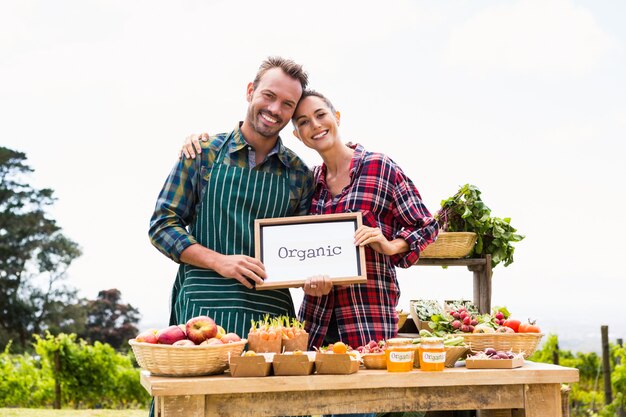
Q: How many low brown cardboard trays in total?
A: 4